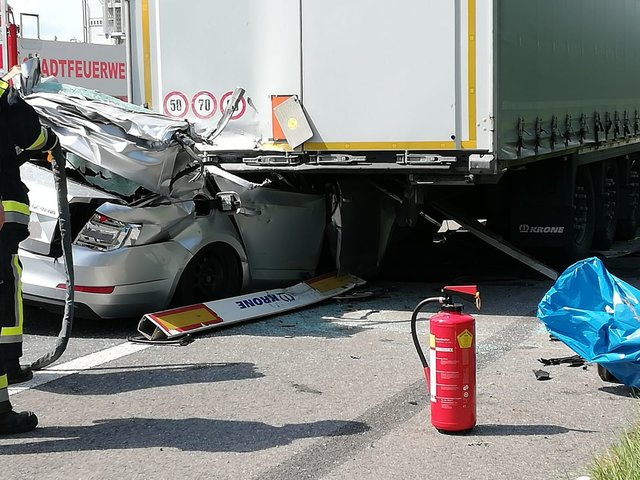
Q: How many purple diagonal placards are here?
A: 0